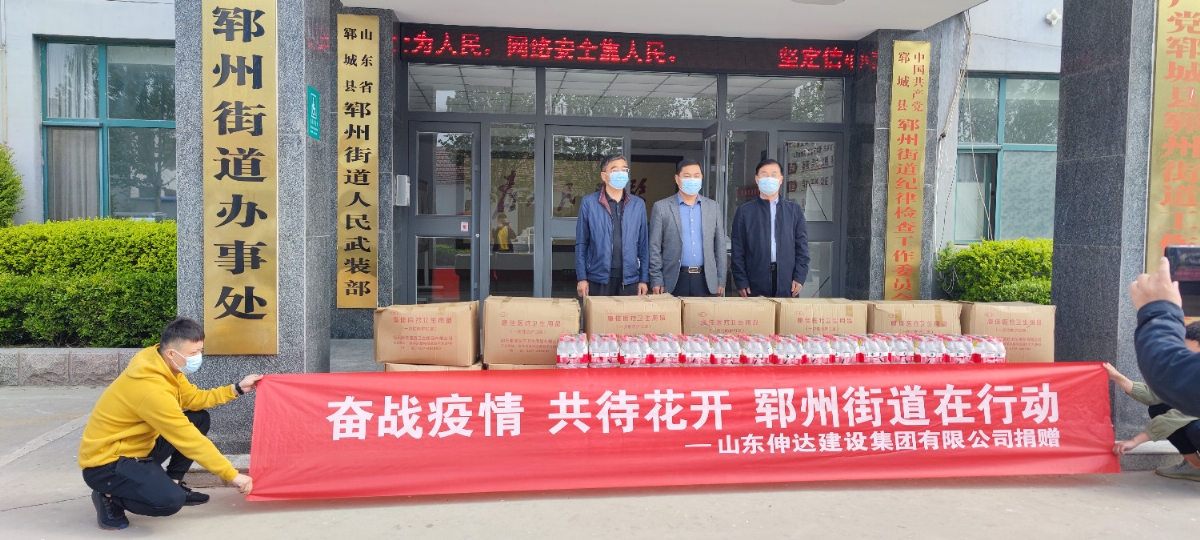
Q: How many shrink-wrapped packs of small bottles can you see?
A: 15